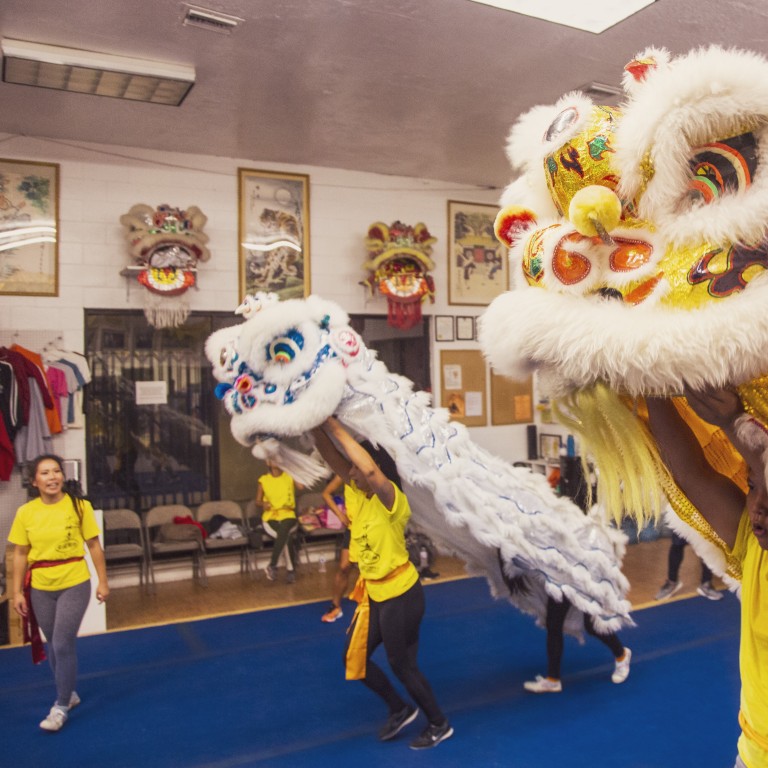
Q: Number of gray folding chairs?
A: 5